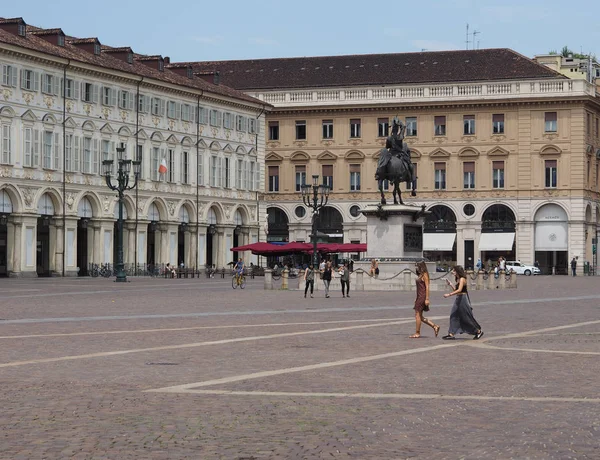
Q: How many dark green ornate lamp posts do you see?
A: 2